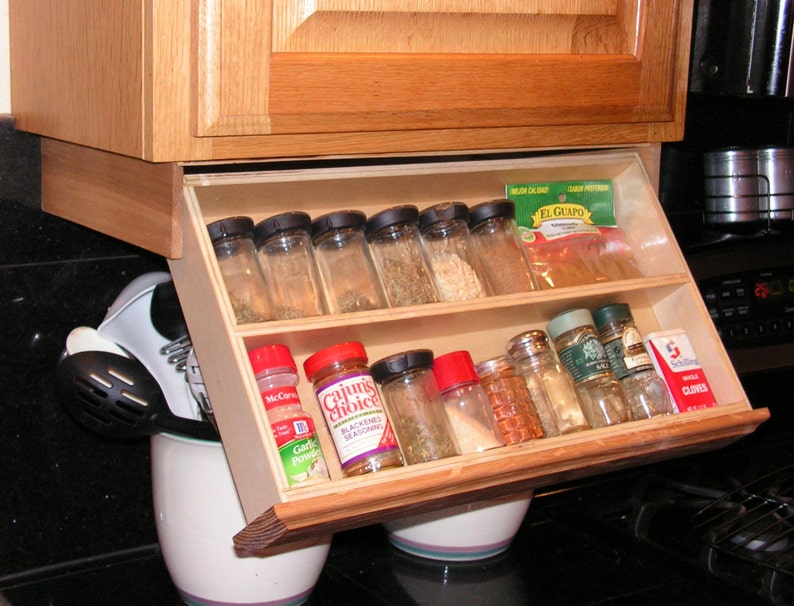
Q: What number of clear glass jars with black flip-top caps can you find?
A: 7